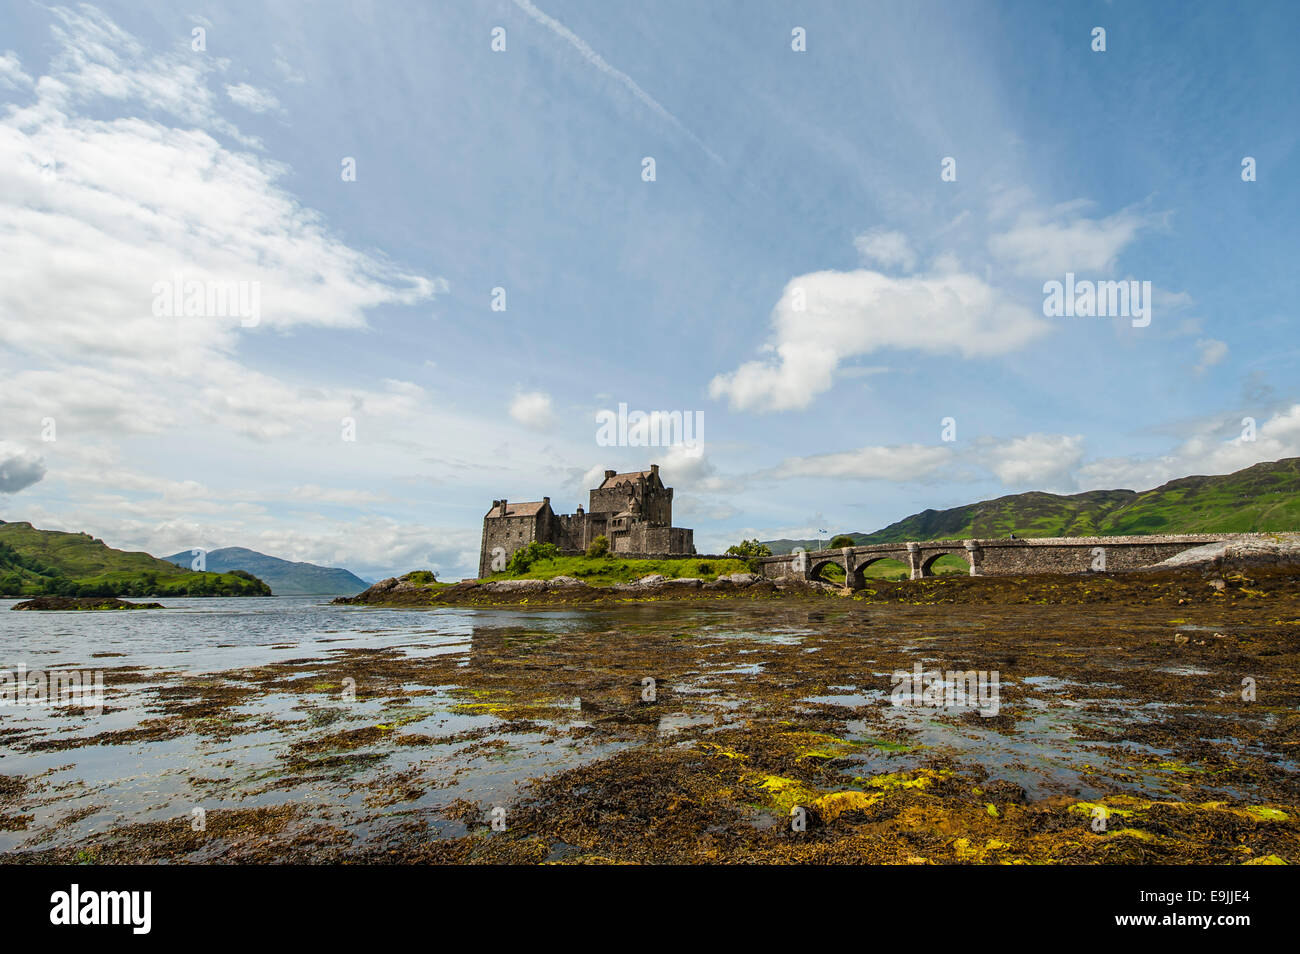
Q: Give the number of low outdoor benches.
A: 0